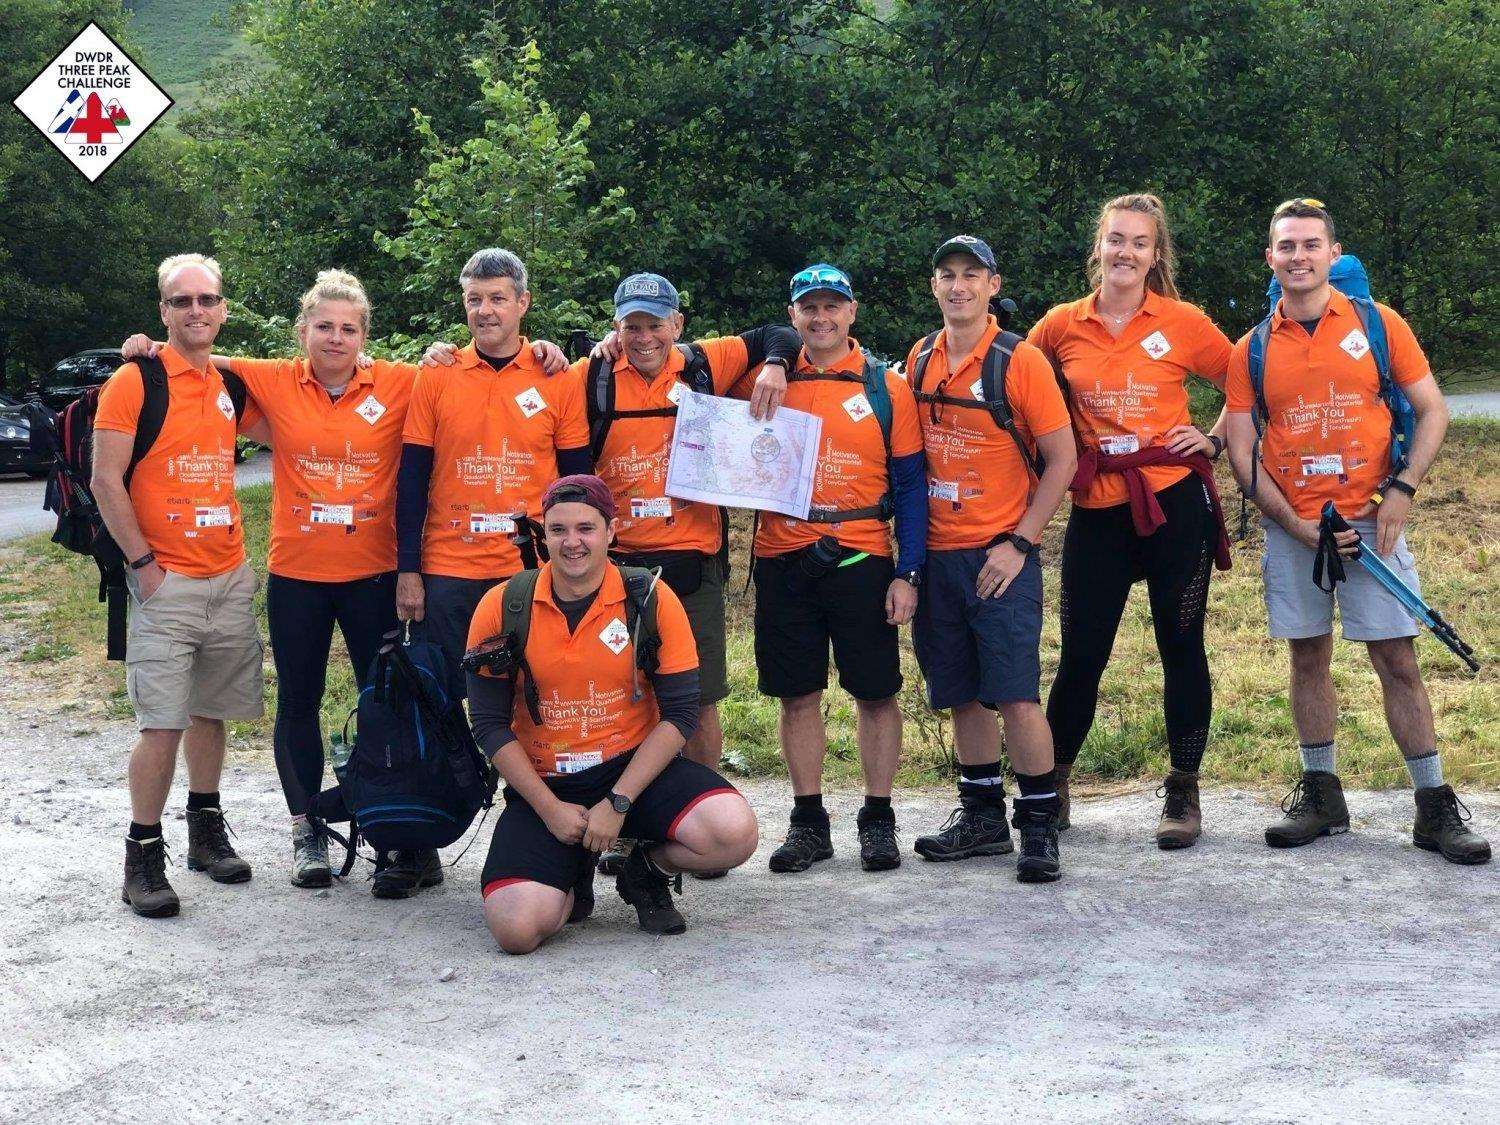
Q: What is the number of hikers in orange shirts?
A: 9